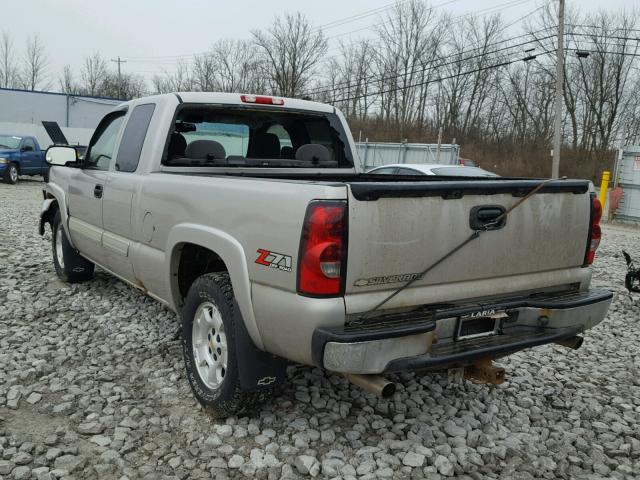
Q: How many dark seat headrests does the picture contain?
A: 4